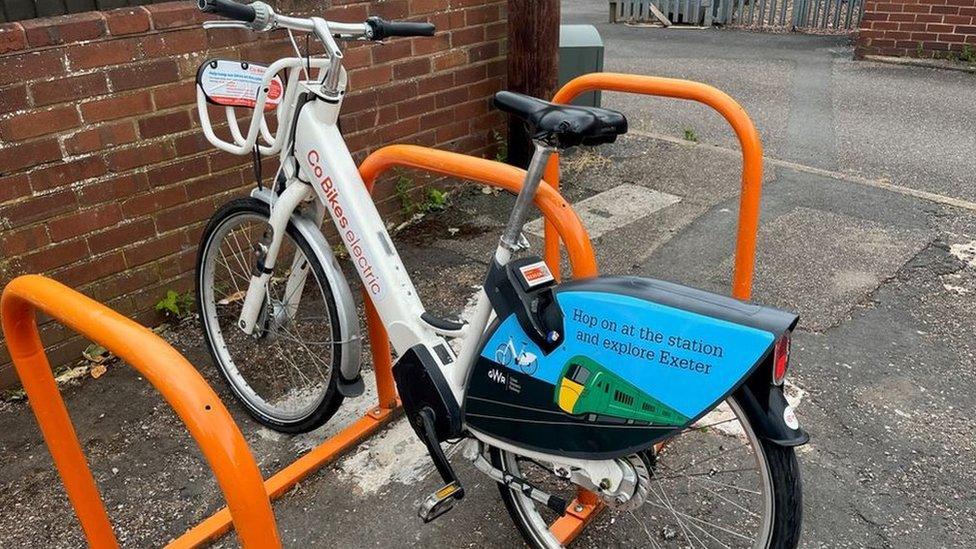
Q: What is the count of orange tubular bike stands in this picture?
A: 3